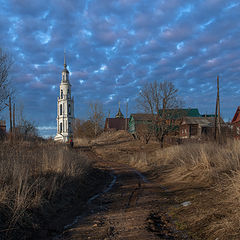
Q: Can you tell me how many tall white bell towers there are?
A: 1